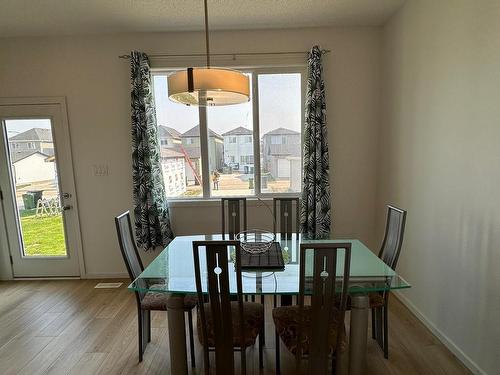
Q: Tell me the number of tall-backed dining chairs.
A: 6